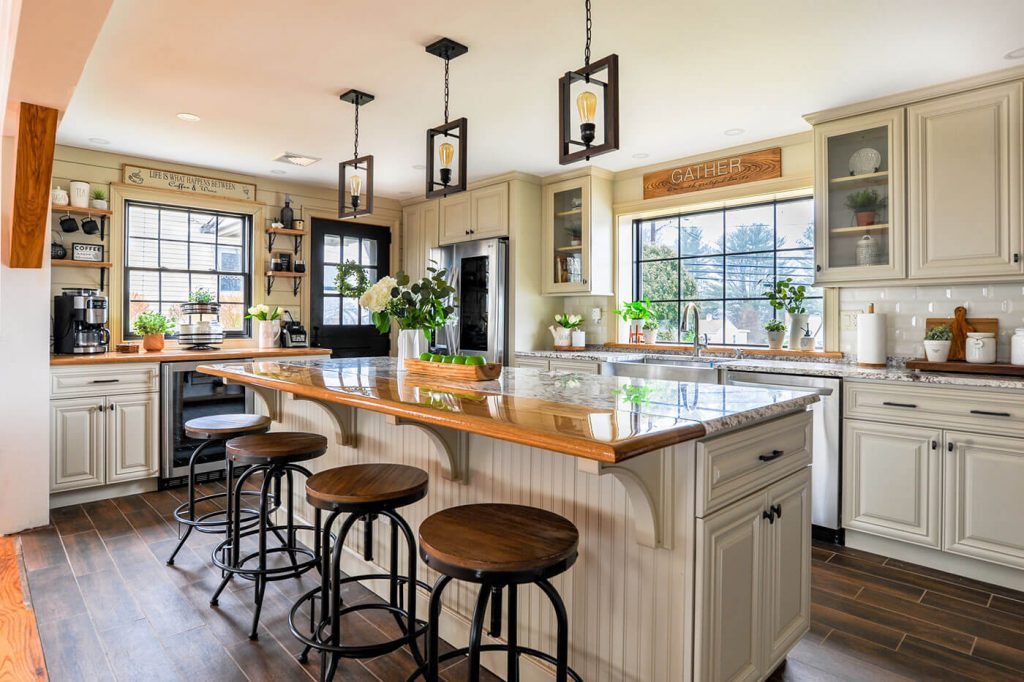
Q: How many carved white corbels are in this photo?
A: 4